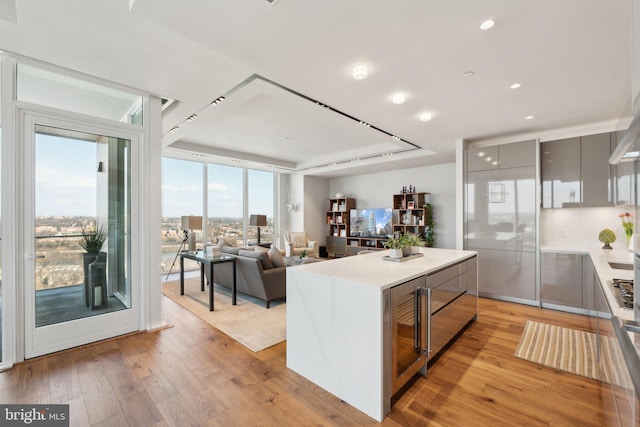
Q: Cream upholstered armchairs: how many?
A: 1